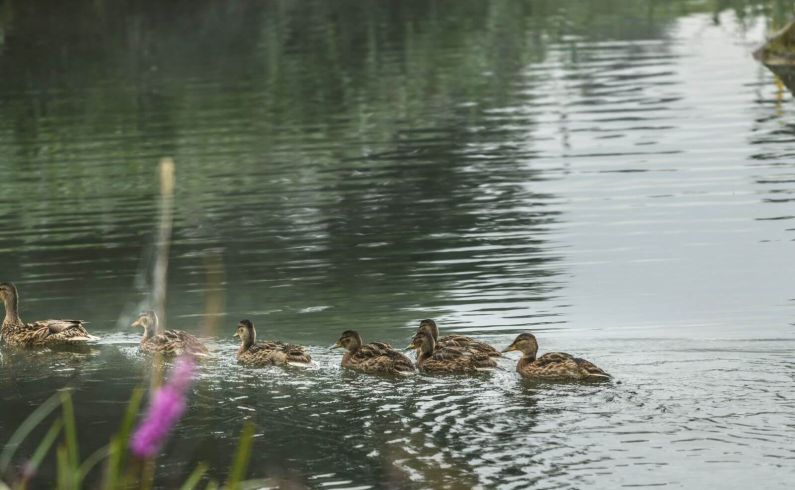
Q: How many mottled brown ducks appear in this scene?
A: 7